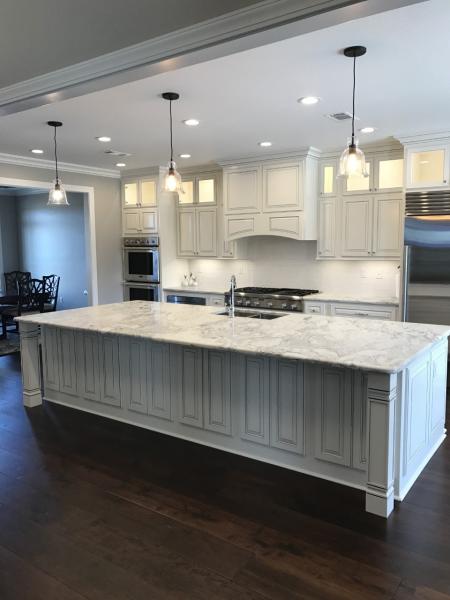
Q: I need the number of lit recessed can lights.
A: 8